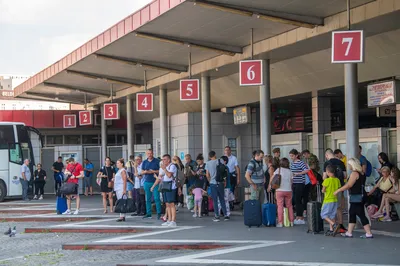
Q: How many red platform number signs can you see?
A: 7